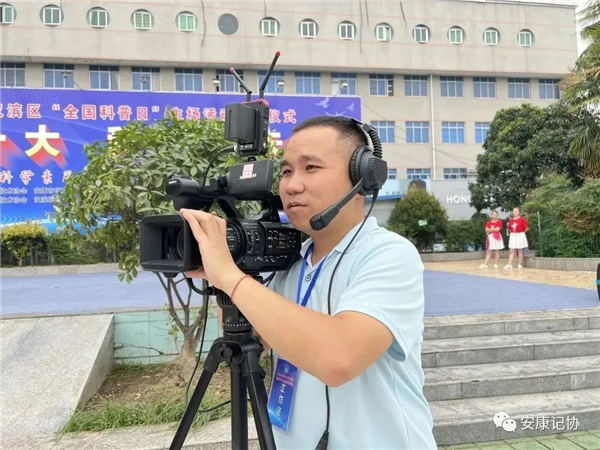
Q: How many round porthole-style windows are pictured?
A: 14